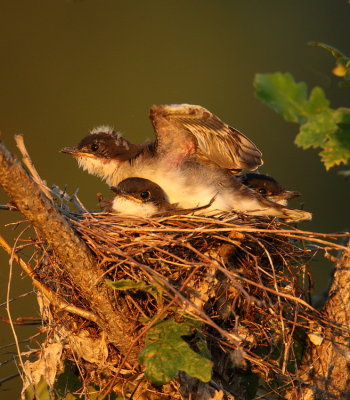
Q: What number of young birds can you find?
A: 3